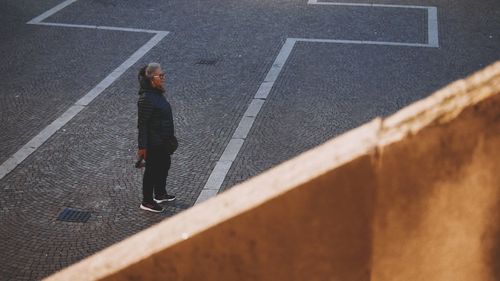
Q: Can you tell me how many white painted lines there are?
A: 2